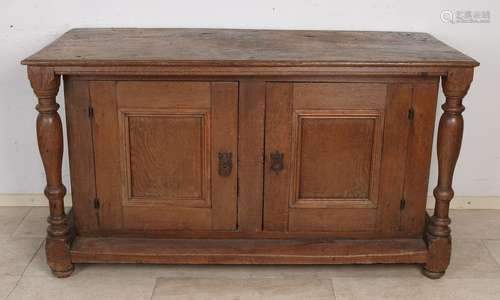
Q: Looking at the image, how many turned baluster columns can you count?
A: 2